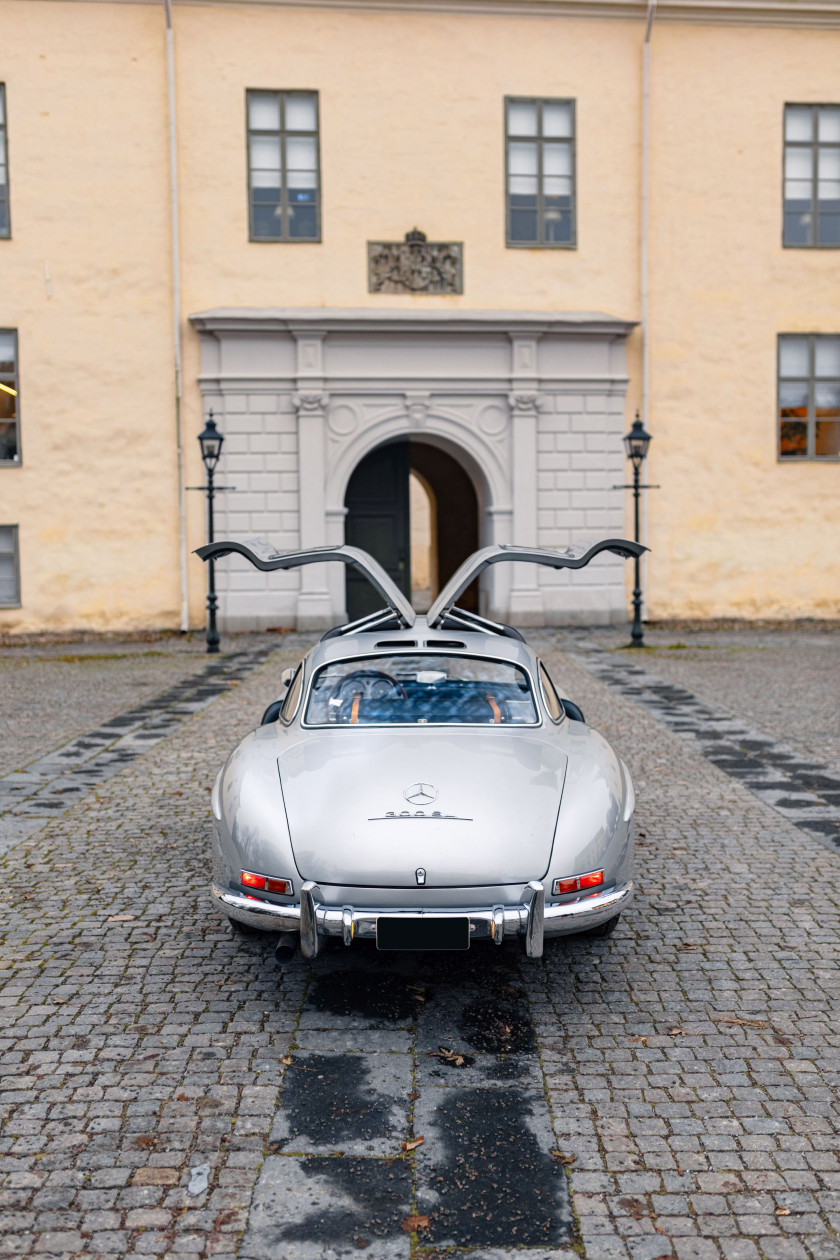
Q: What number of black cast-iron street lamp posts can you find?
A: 2